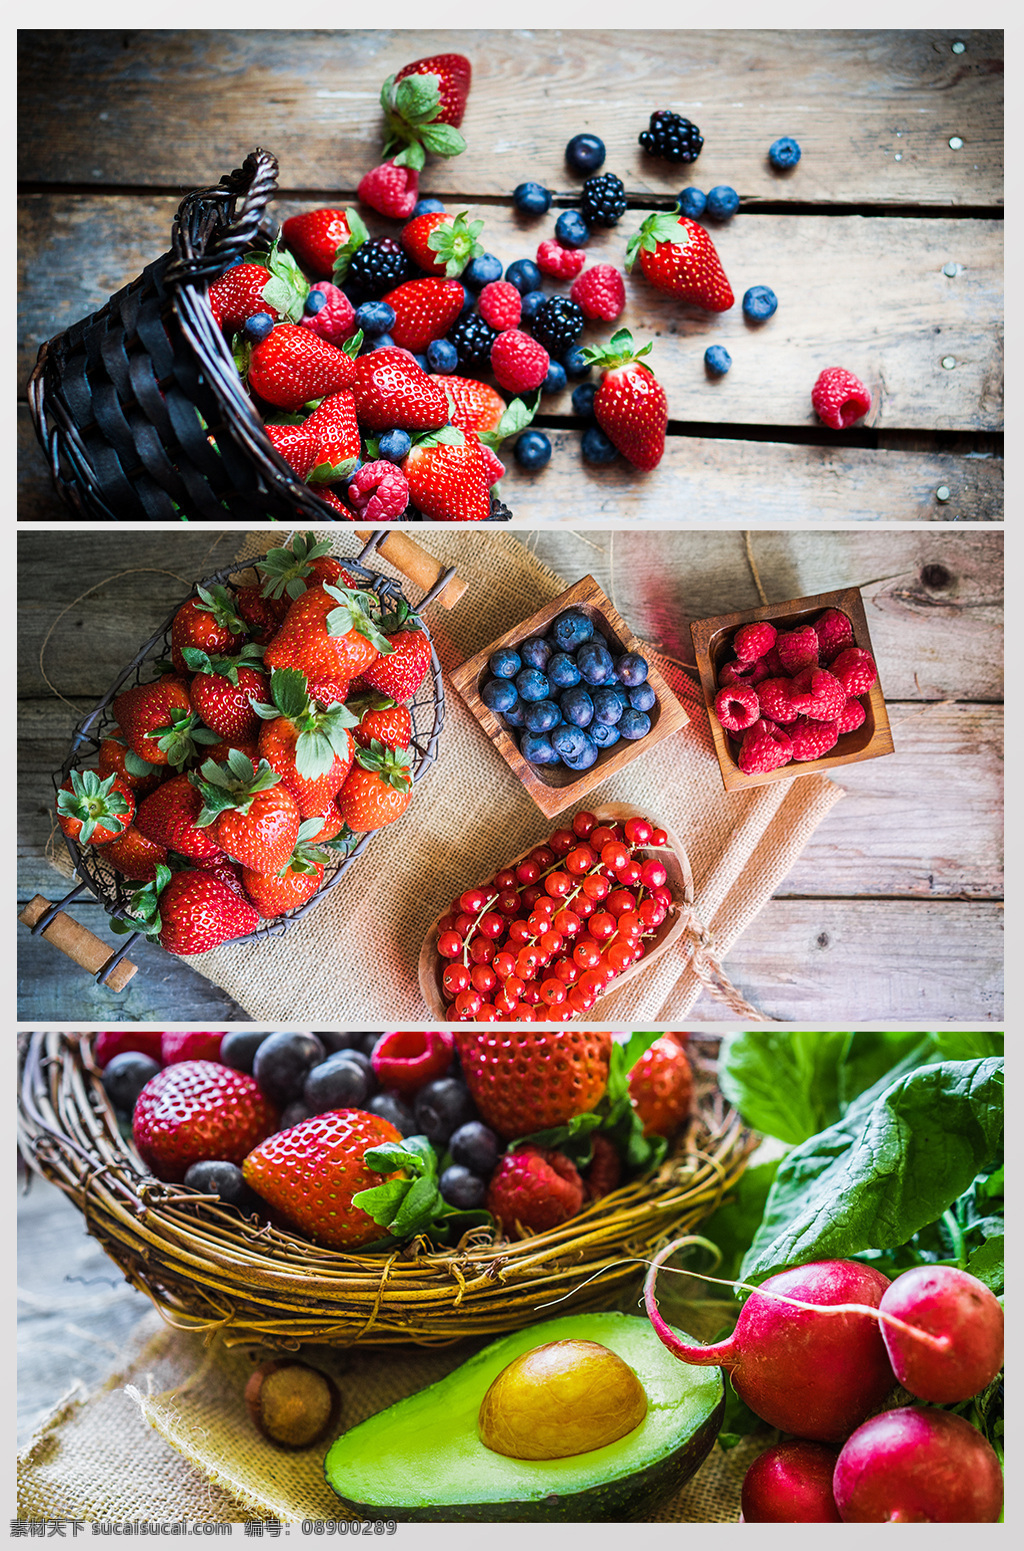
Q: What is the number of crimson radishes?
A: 4